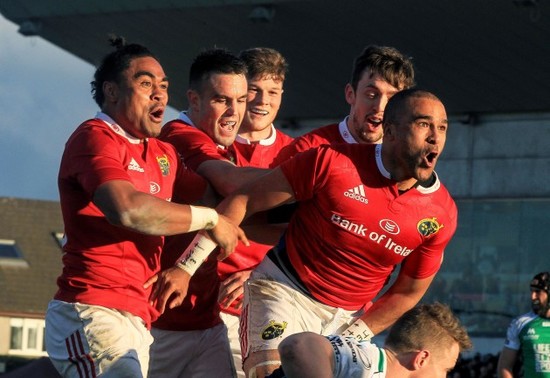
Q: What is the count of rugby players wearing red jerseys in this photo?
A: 5